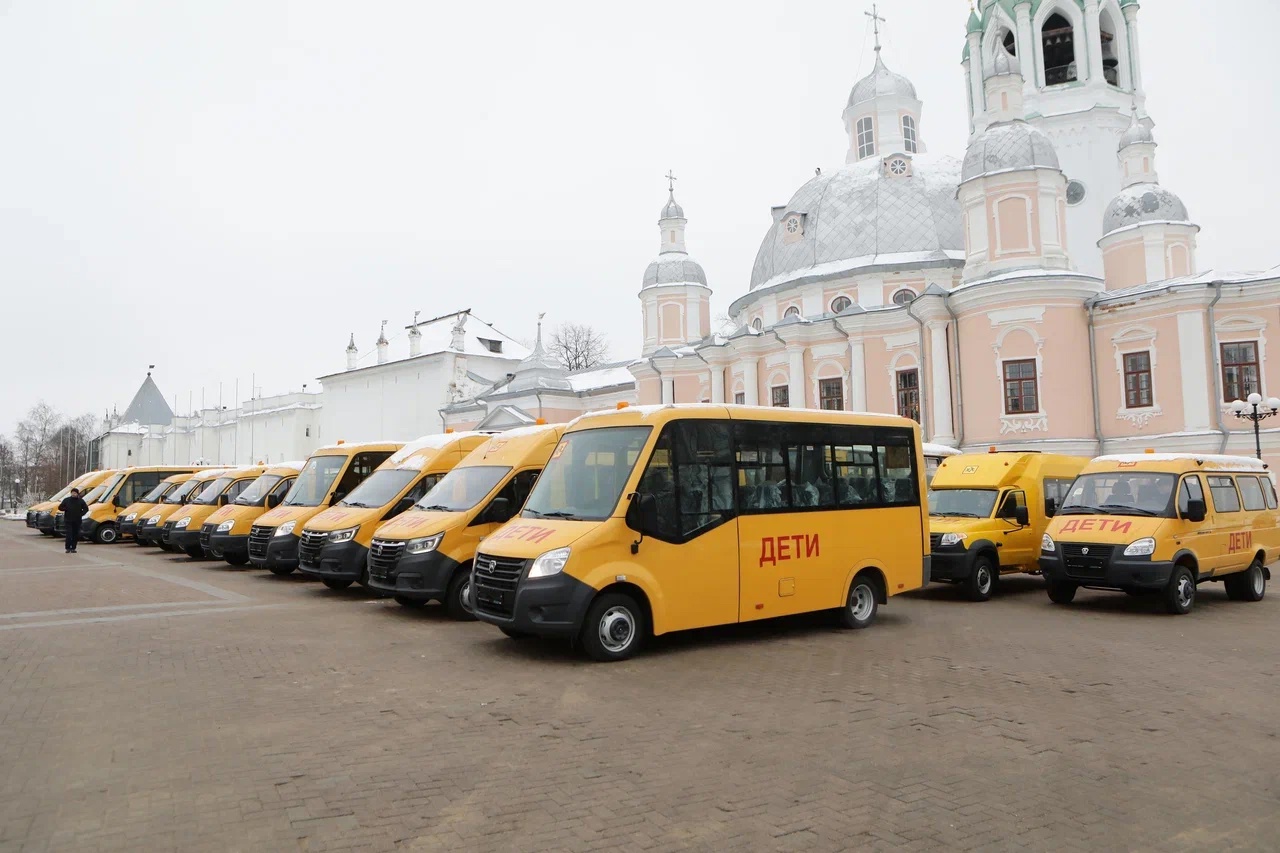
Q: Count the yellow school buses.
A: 14